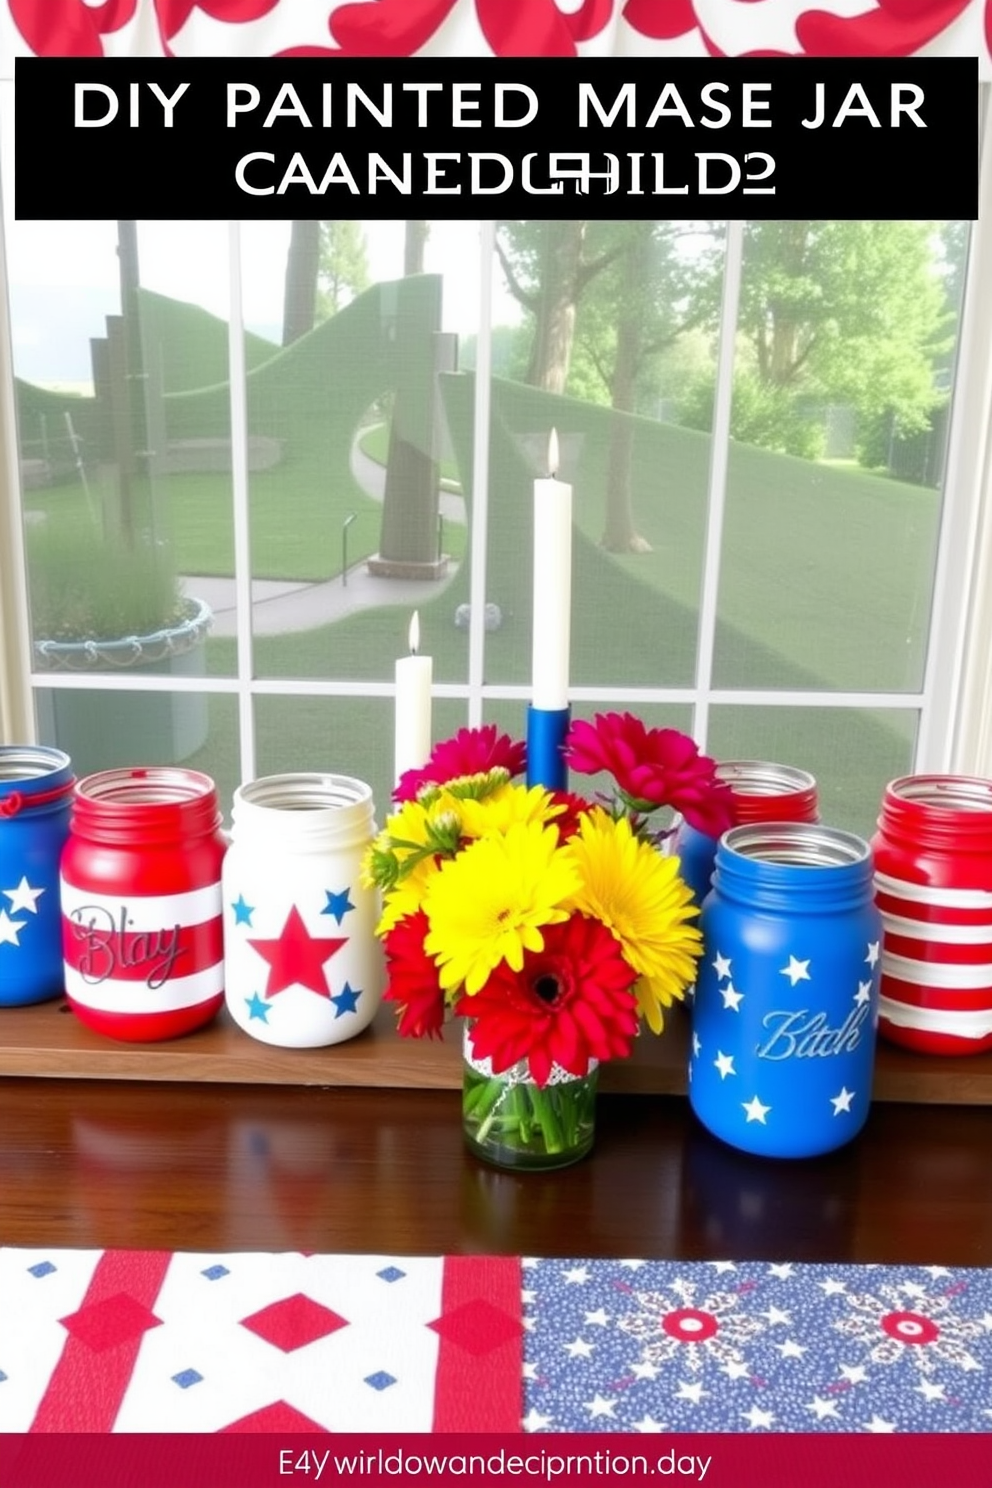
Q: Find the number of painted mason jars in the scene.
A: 6